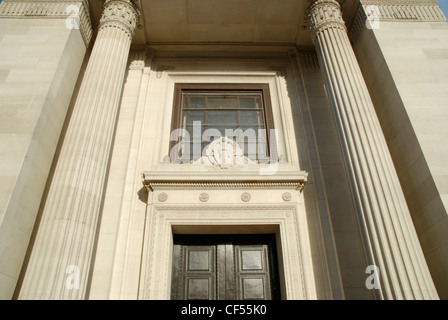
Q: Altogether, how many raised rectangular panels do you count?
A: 4